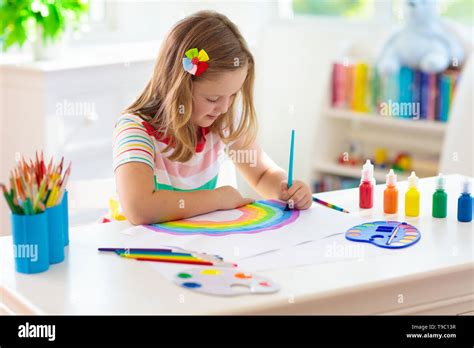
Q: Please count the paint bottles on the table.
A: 5